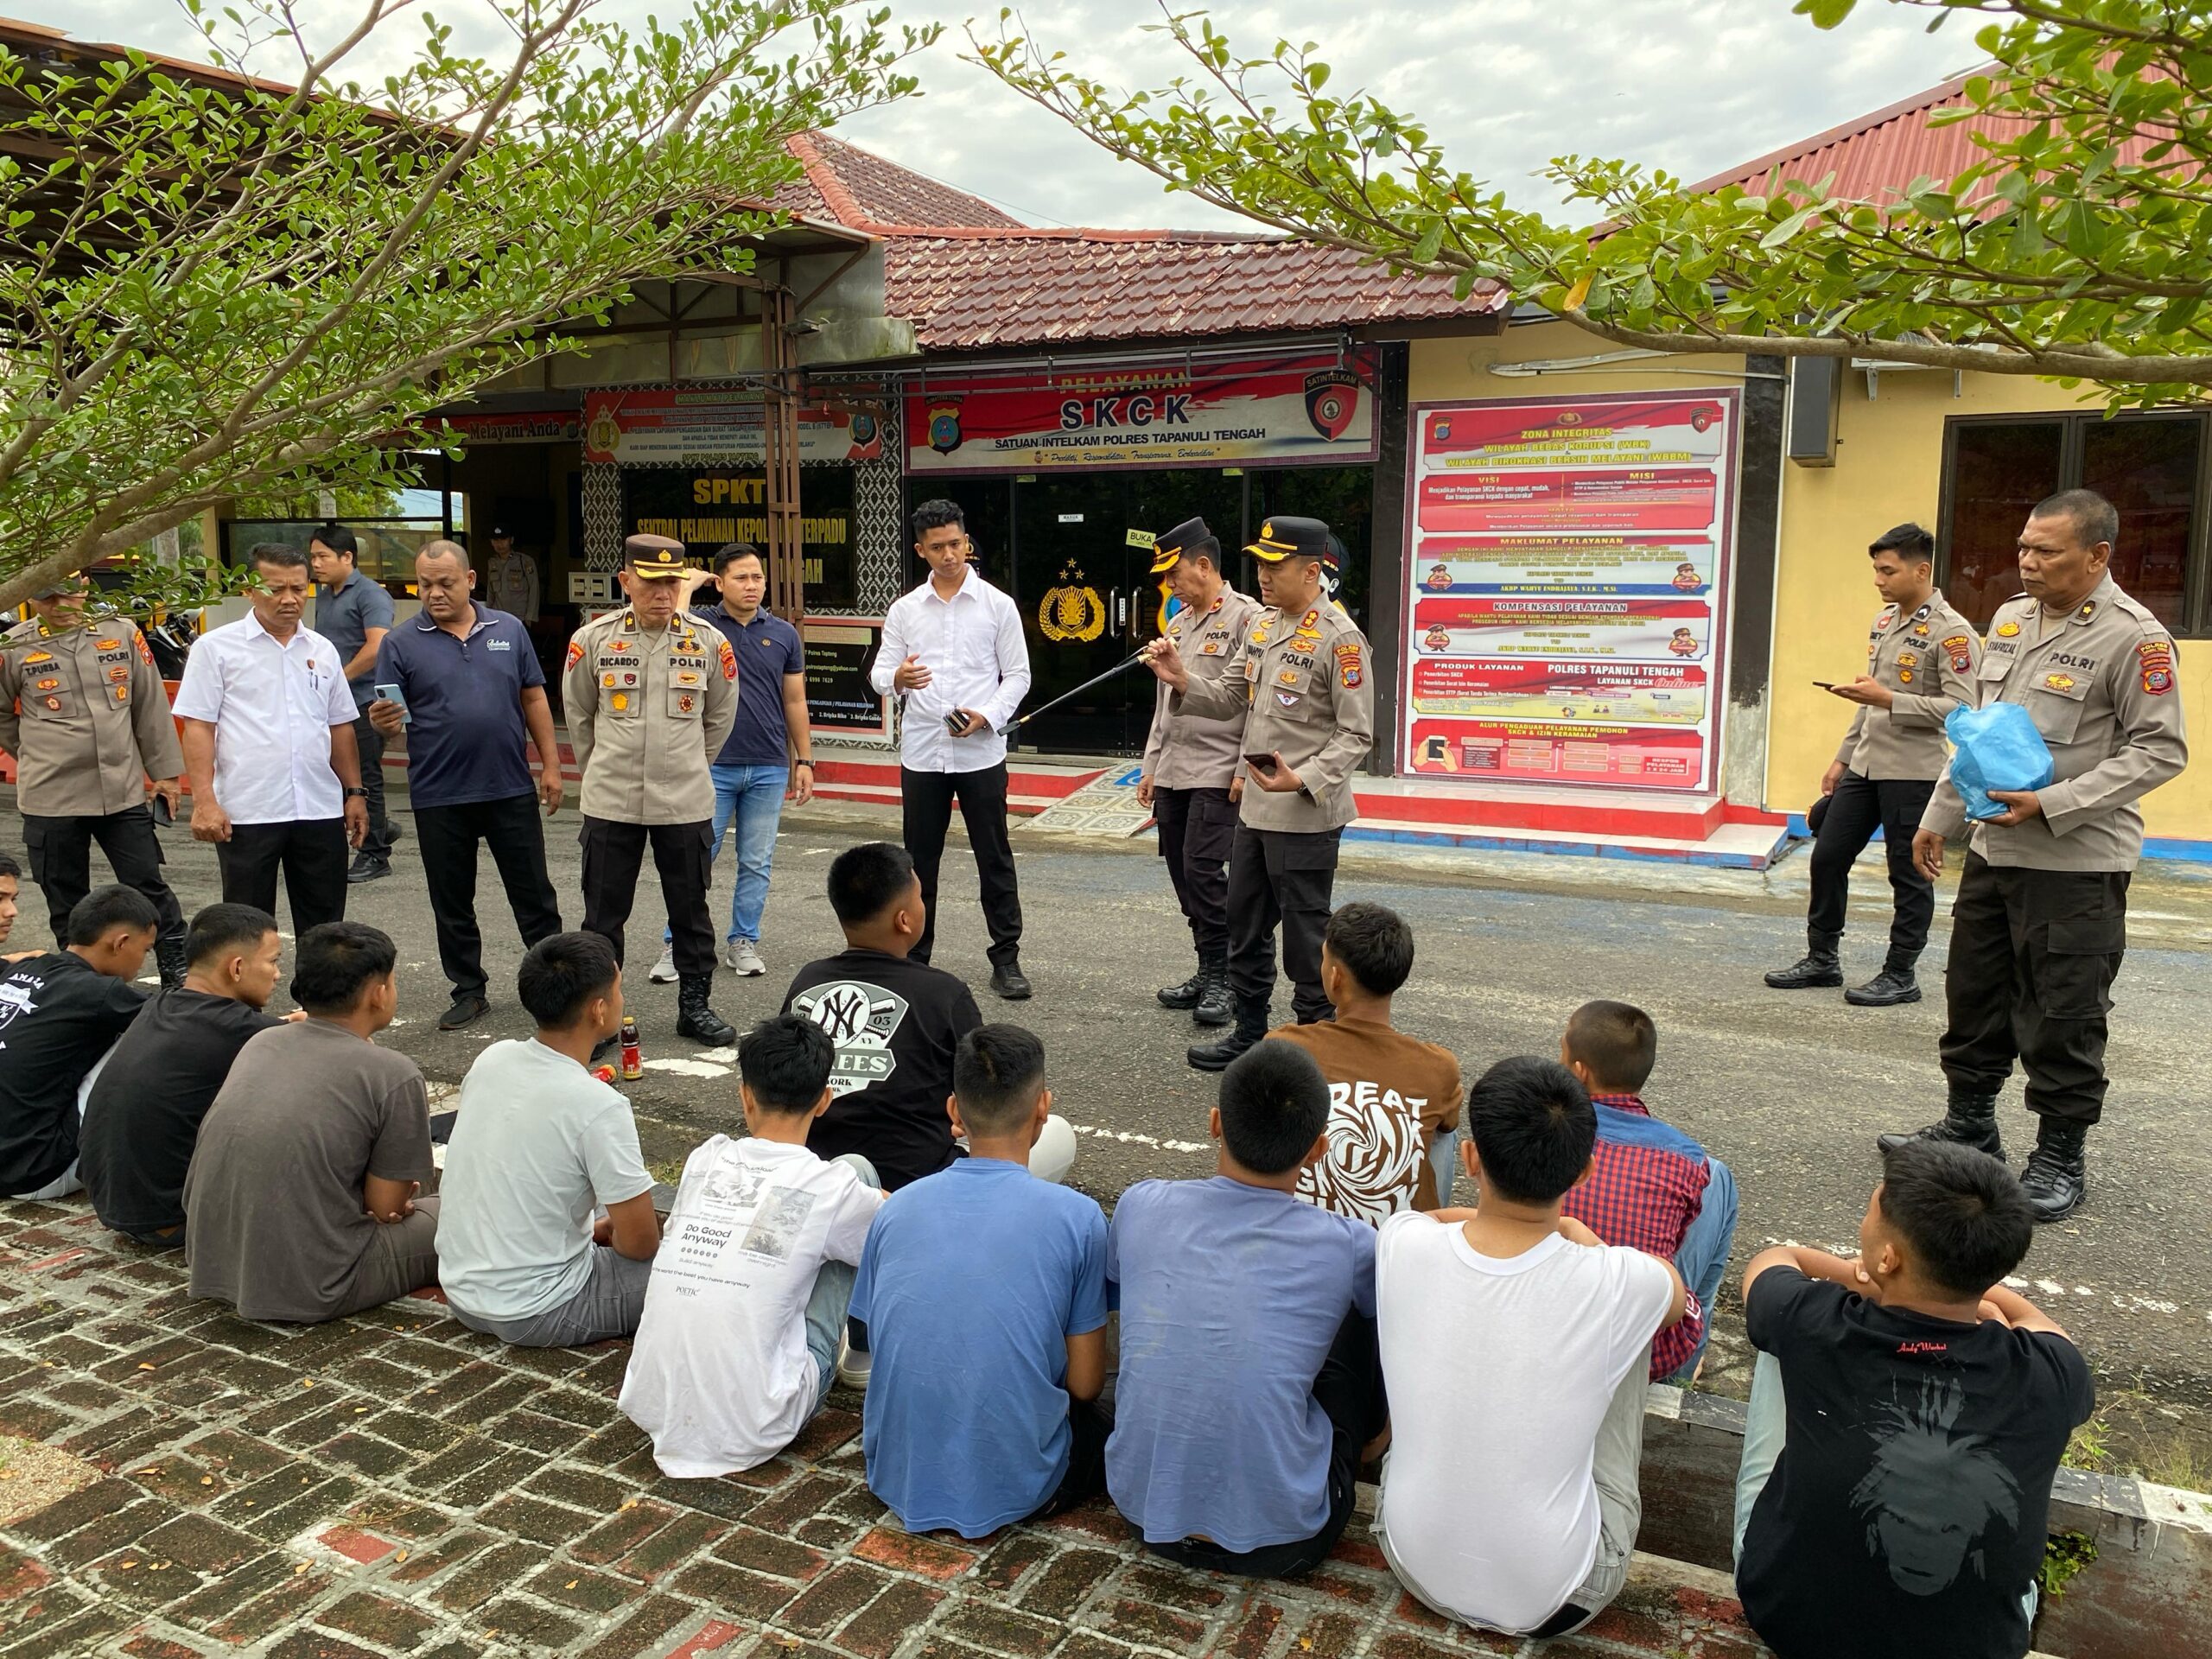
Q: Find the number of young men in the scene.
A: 13